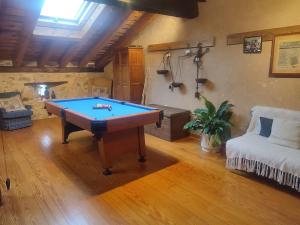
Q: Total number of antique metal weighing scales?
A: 3